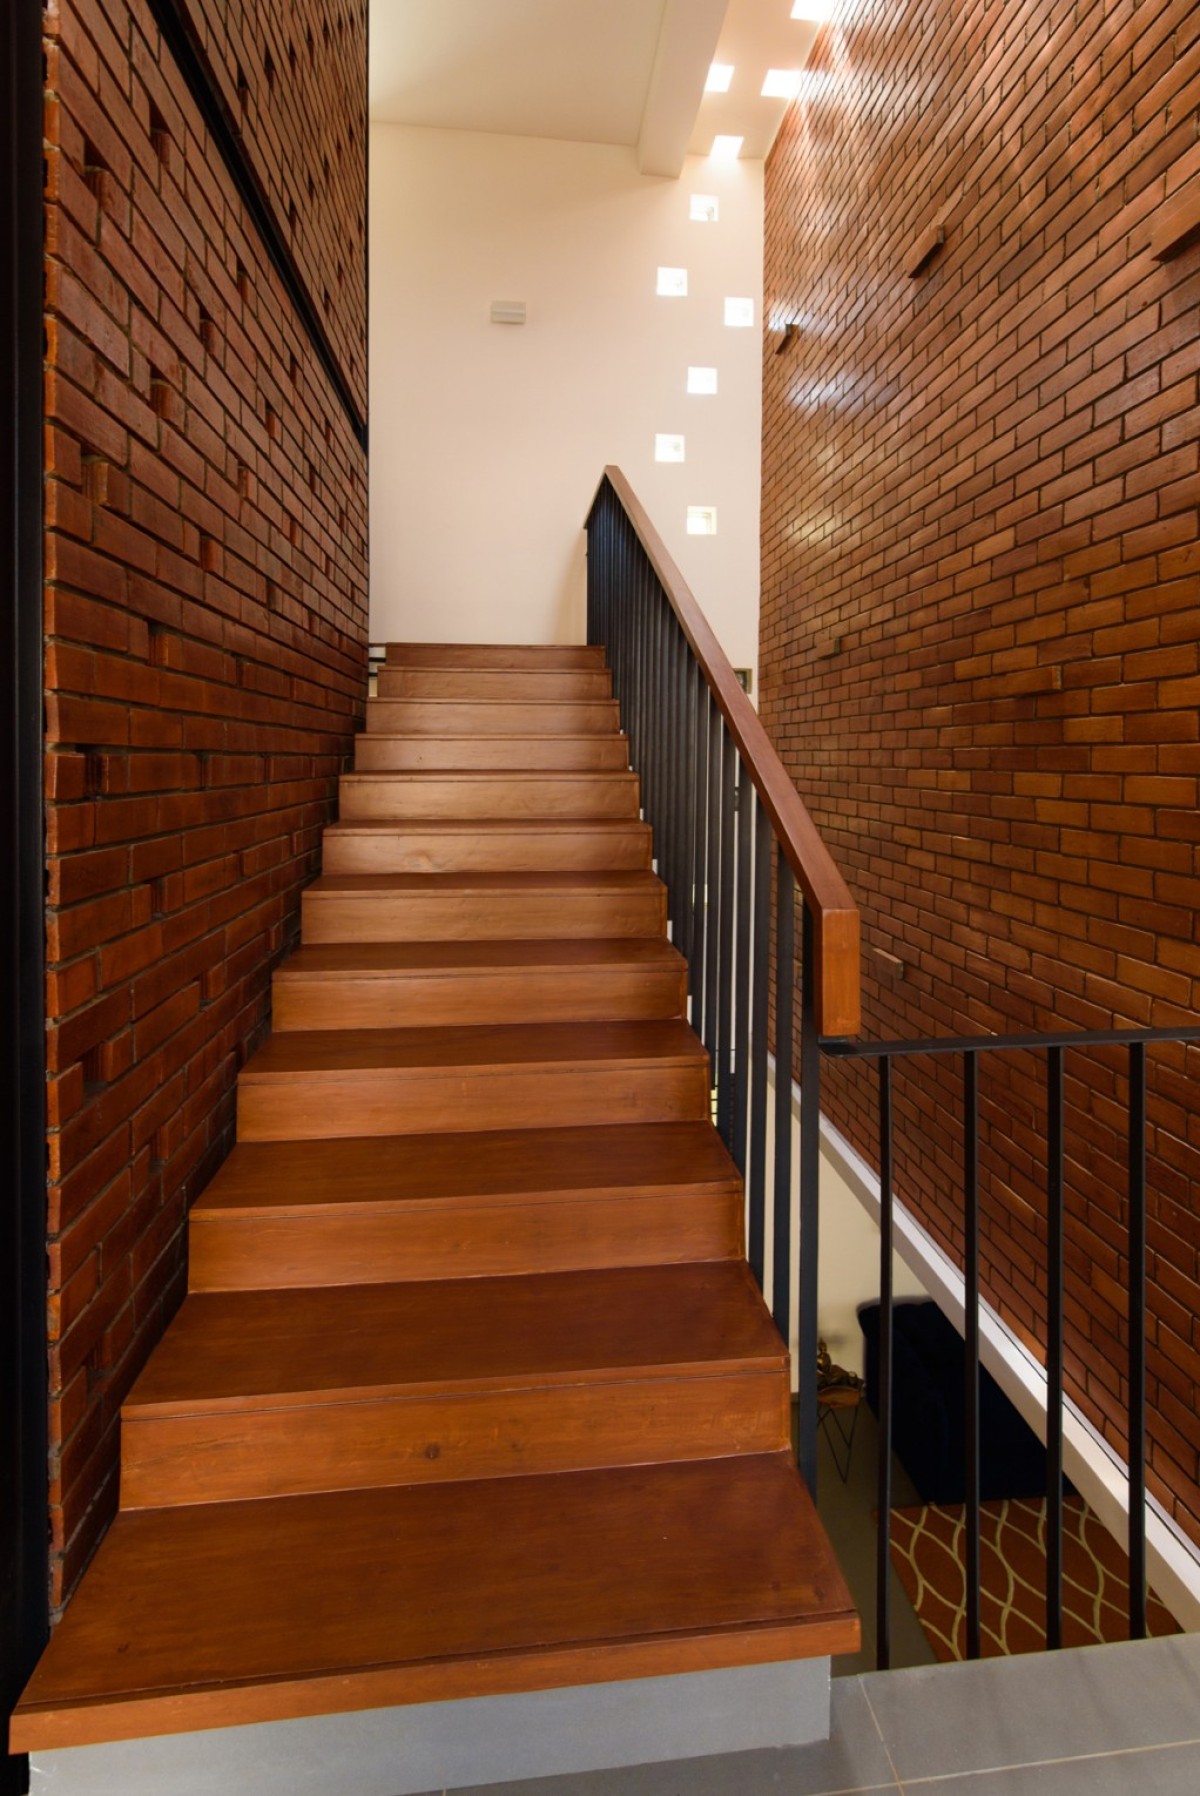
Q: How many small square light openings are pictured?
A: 10